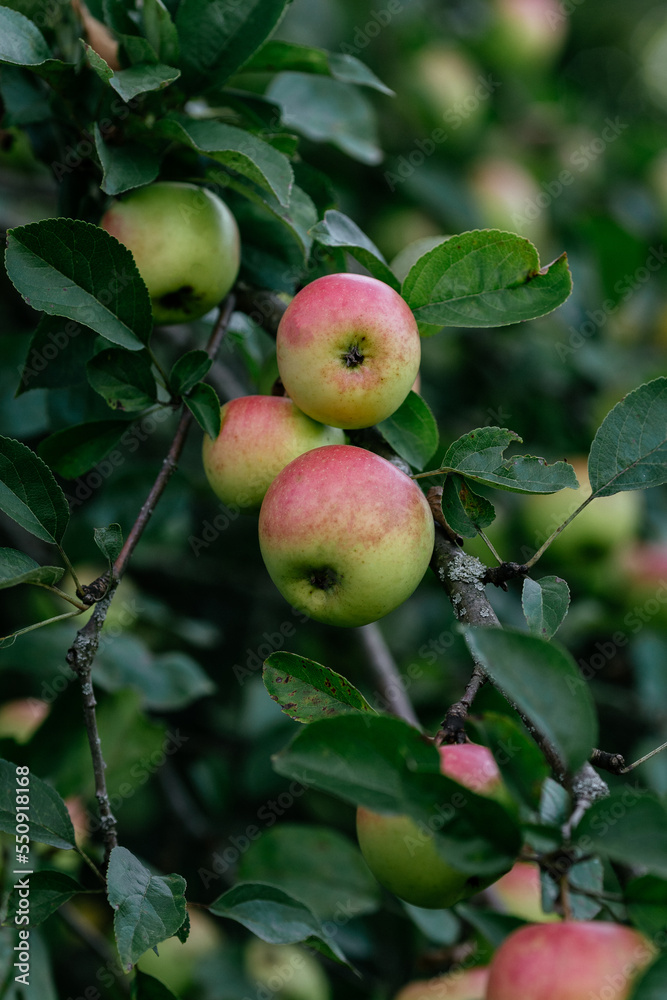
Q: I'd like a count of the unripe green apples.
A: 1